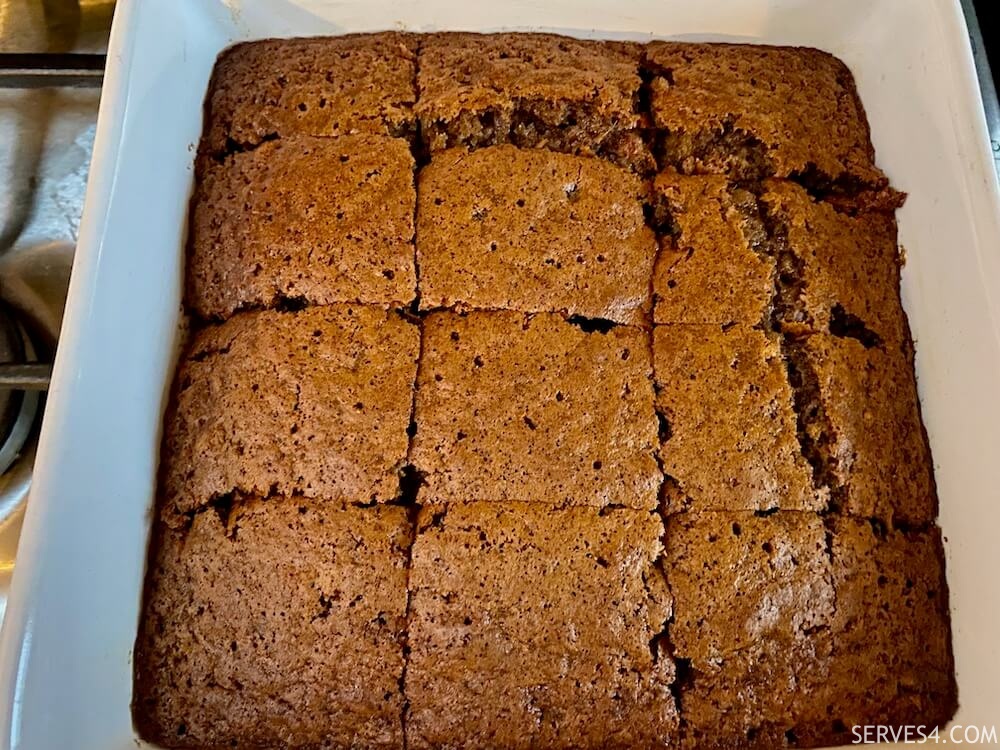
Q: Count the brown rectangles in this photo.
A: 12